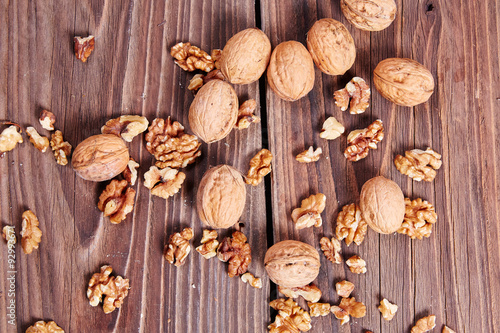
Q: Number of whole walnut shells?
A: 10